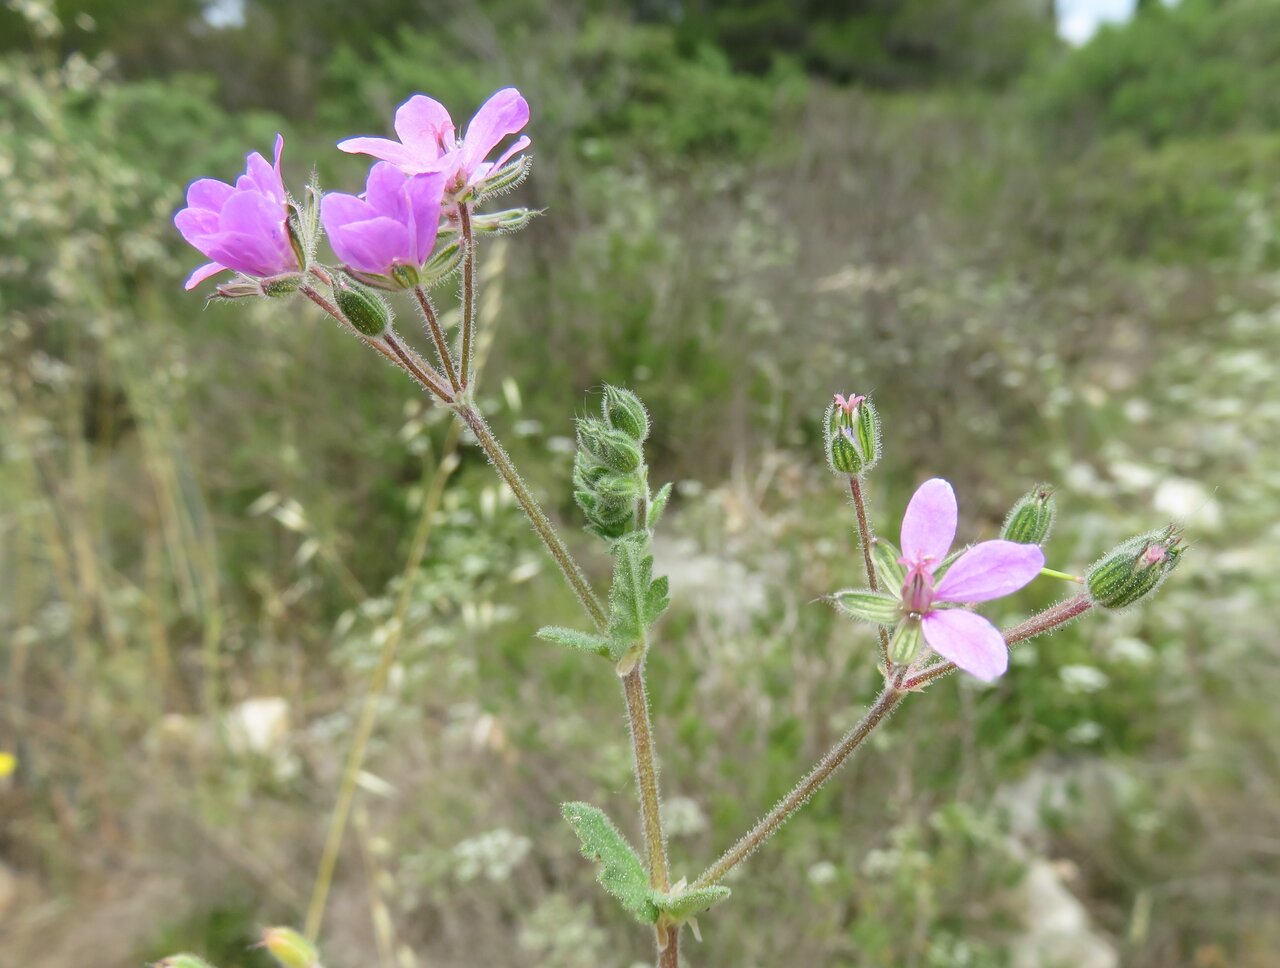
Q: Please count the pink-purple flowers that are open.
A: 4